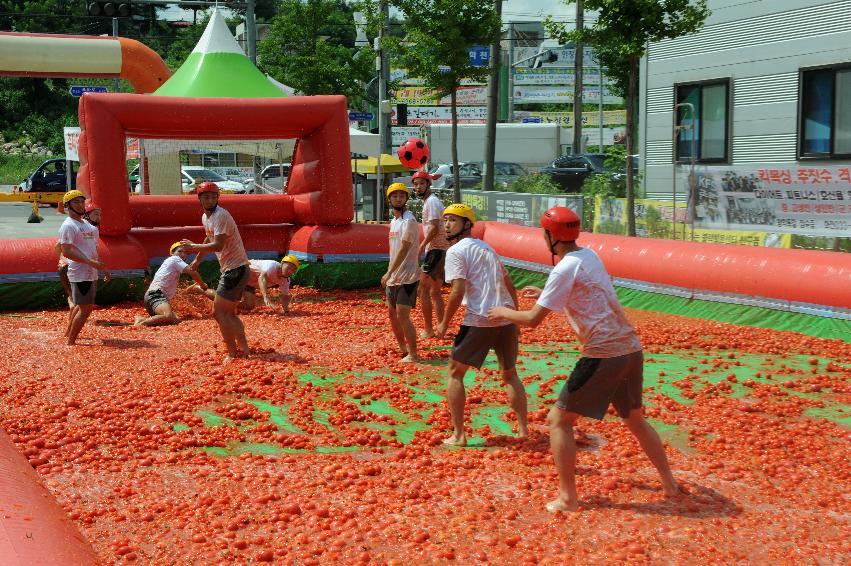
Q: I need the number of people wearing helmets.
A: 9